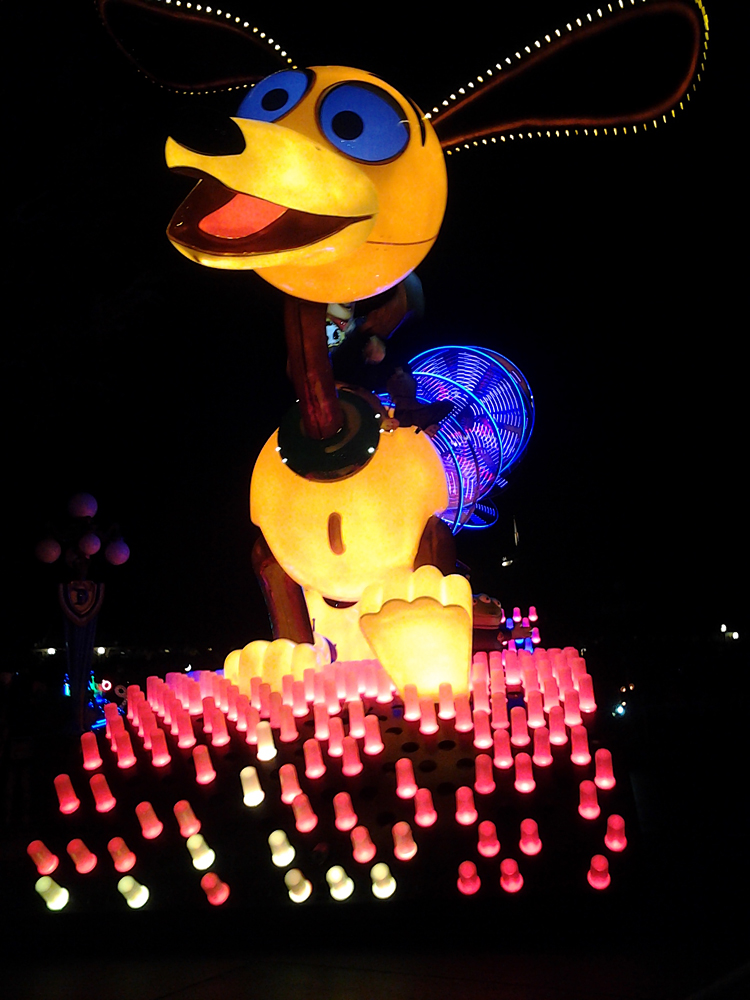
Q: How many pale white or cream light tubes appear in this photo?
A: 9